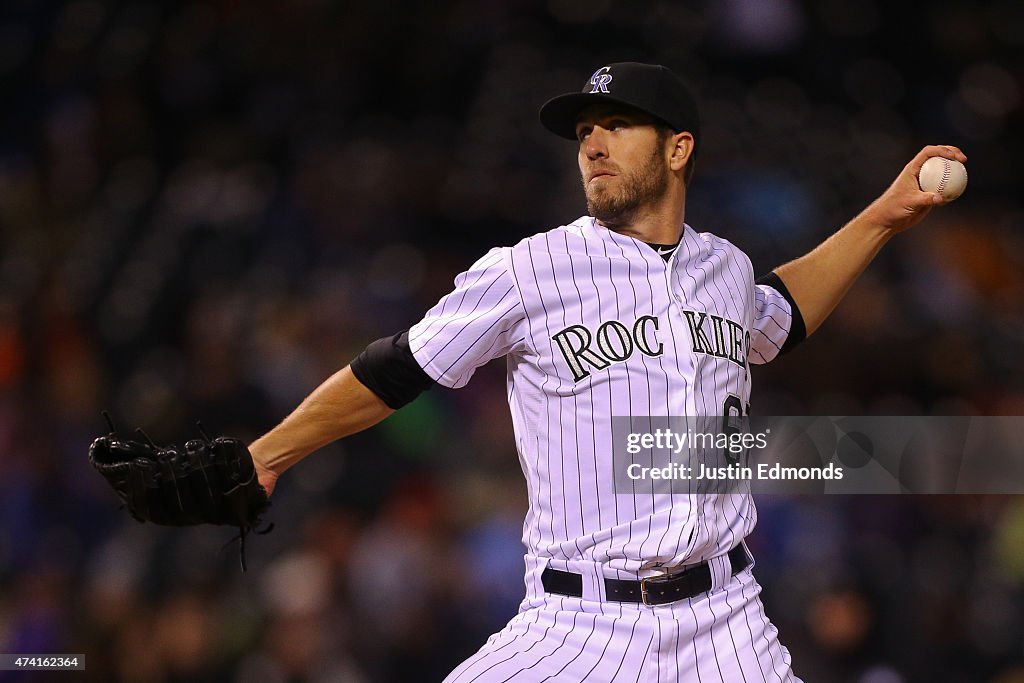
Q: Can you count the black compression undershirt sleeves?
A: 2